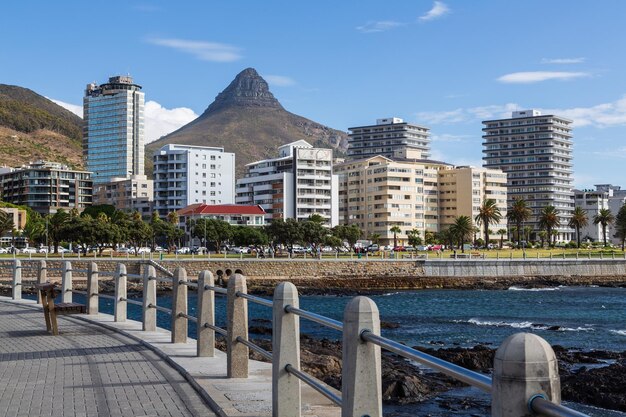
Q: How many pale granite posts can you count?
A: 12